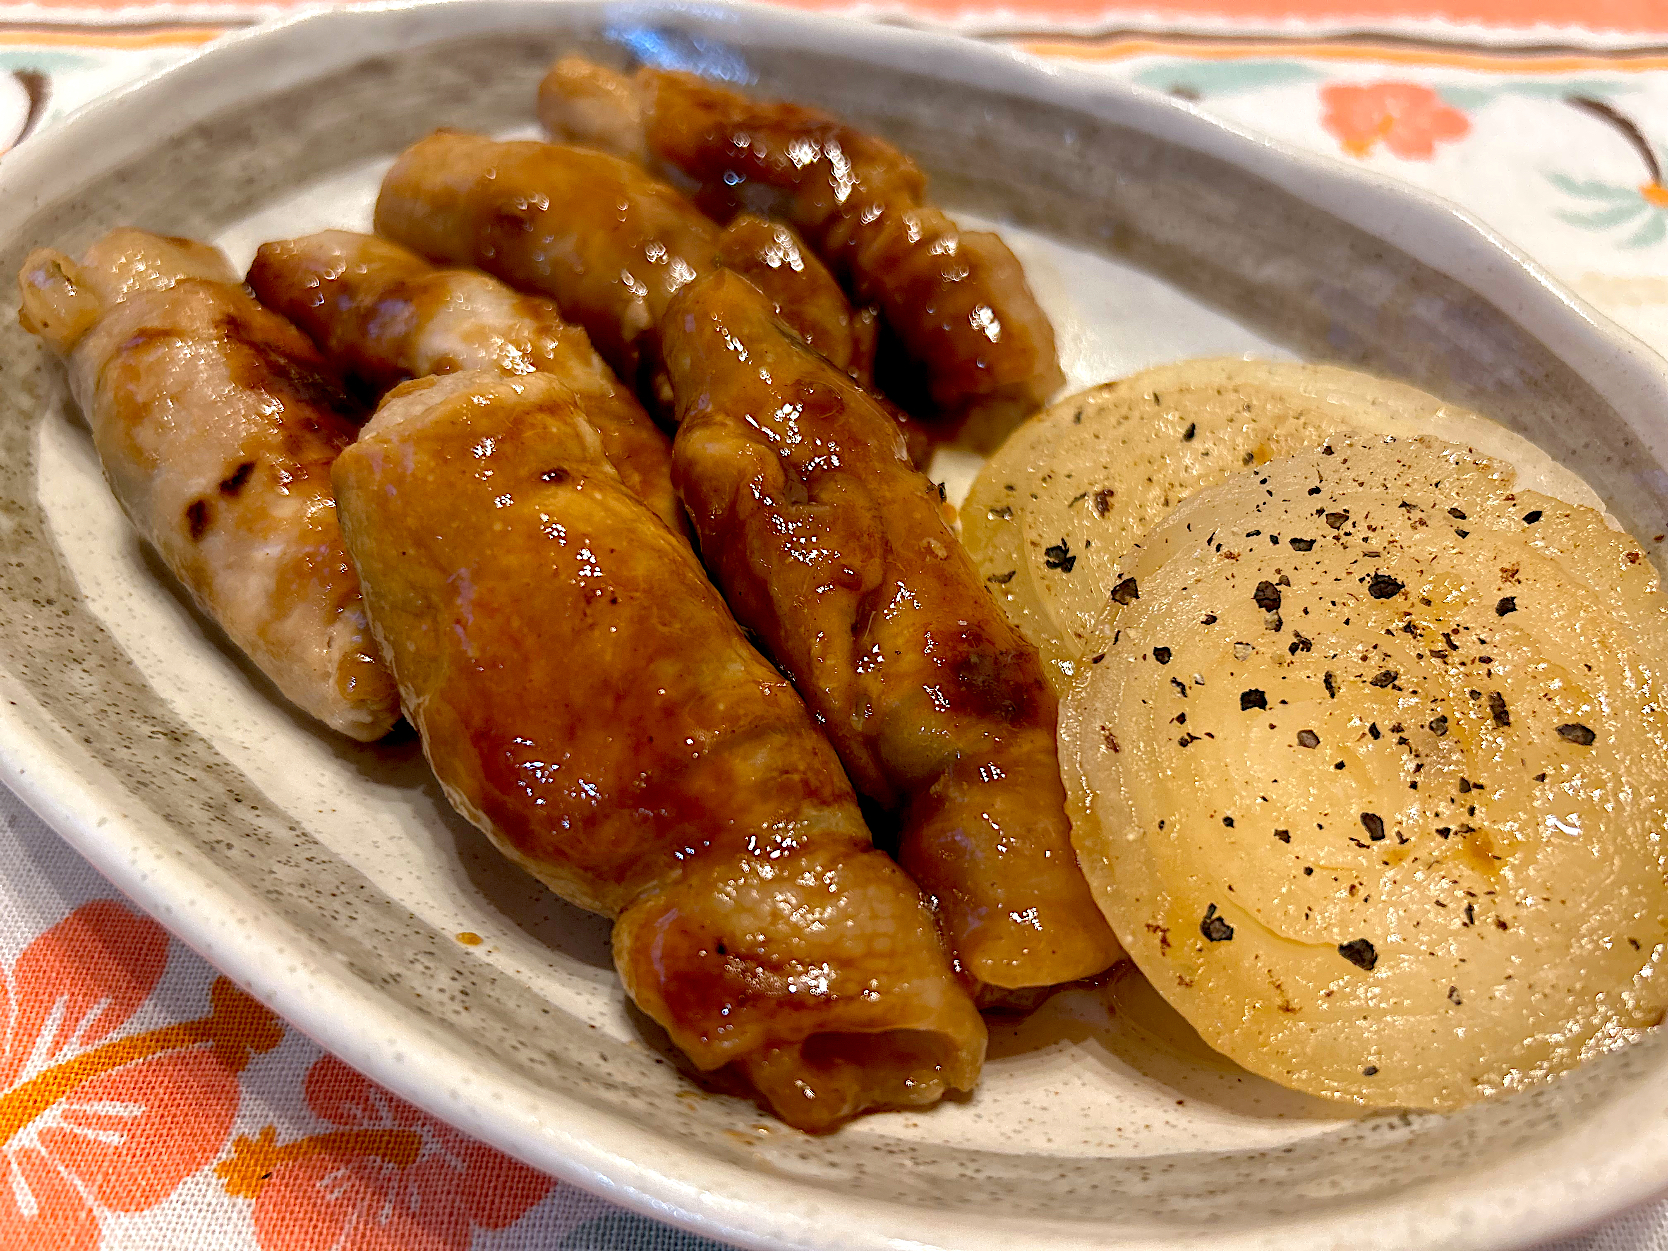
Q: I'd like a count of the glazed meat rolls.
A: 6